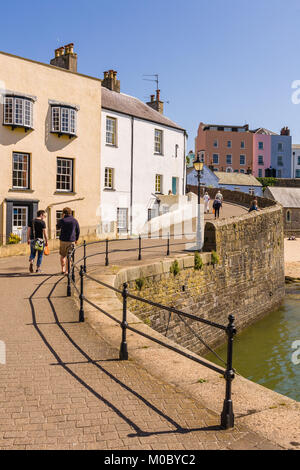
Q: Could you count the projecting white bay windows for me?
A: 2